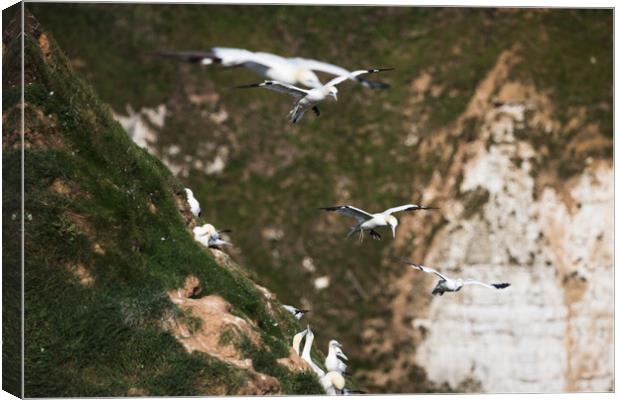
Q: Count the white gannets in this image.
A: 11